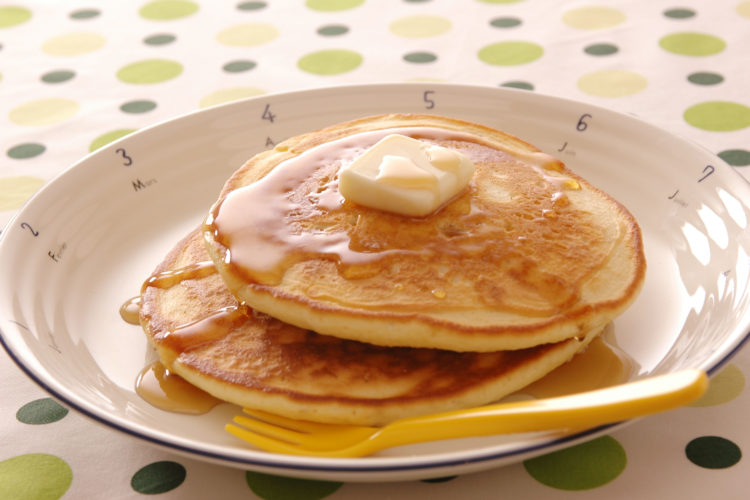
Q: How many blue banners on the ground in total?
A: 0